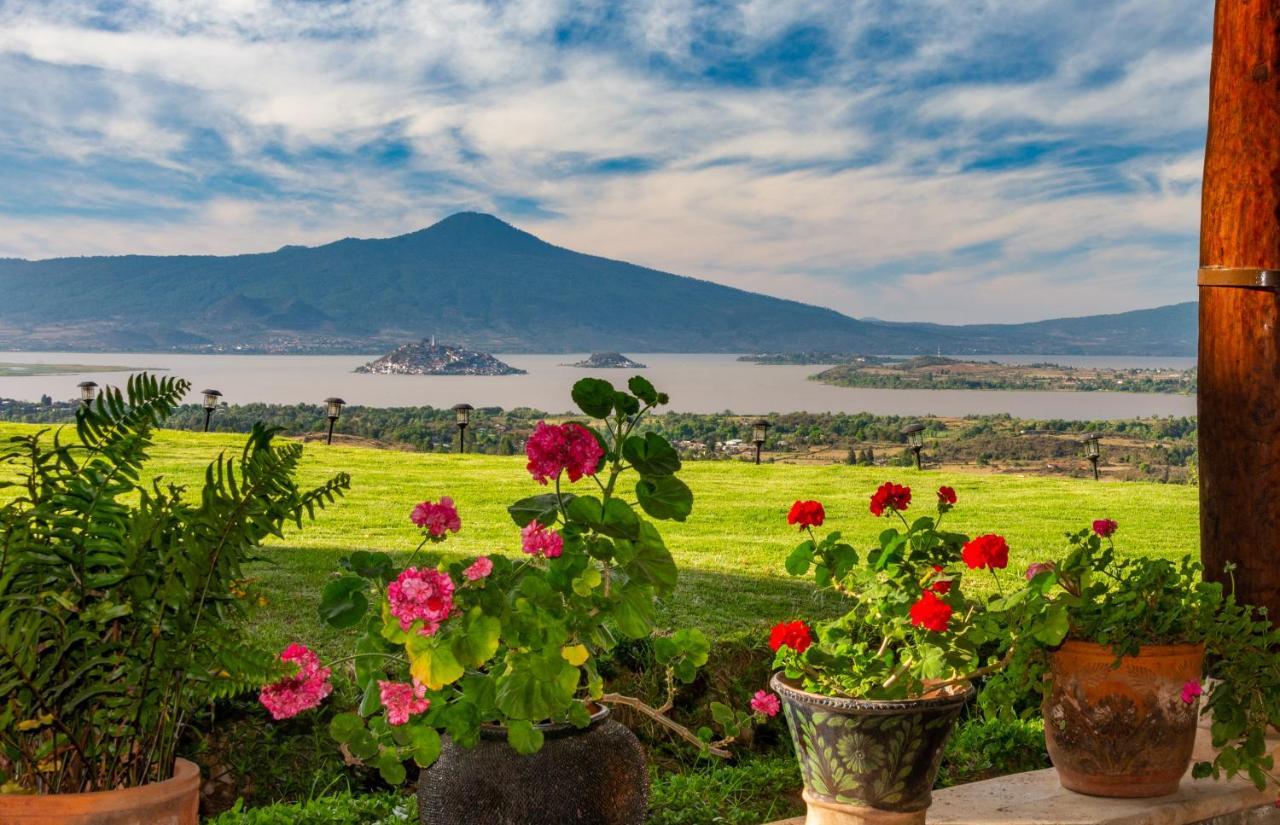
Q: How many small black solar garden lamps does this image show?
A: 7